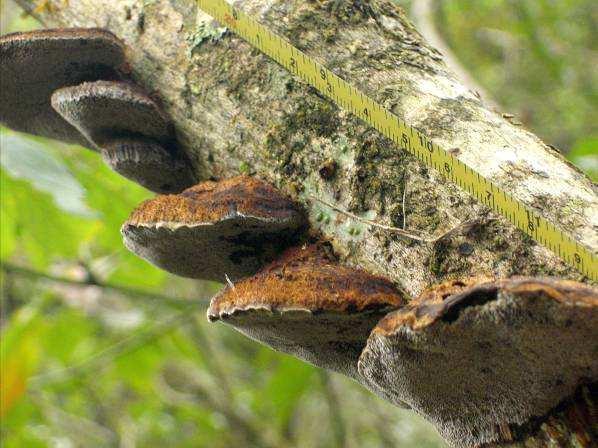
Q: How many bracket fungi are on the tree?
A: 6